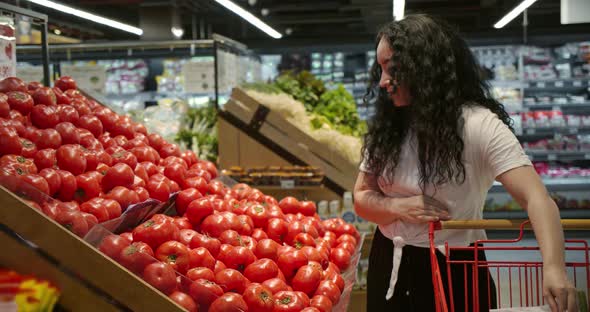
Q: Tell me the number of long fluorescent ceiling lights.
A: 4